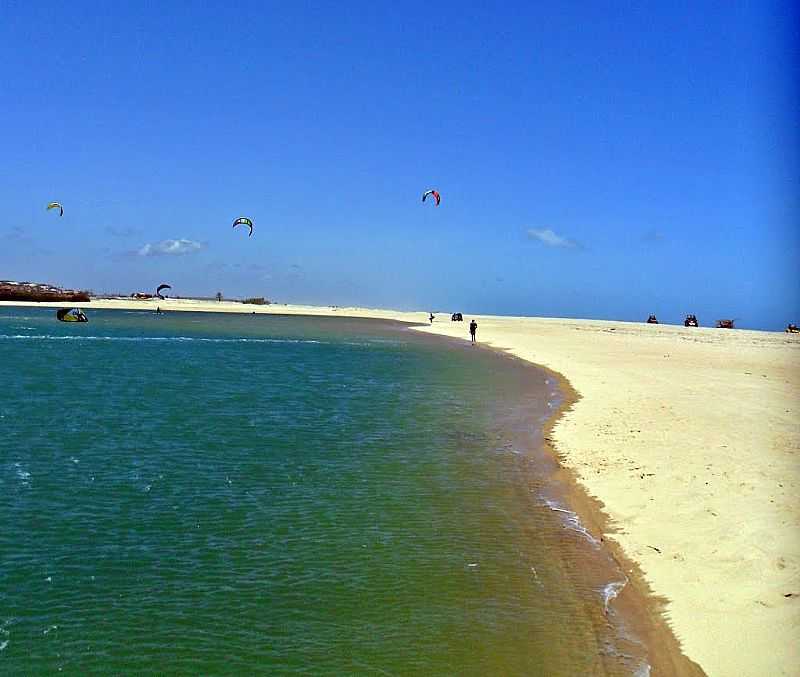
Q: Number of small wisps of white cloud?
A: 2